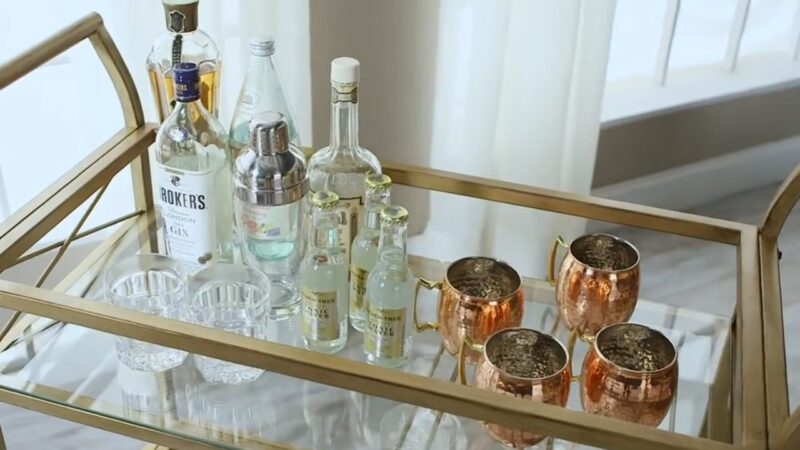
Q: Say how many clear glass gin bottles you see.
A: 1